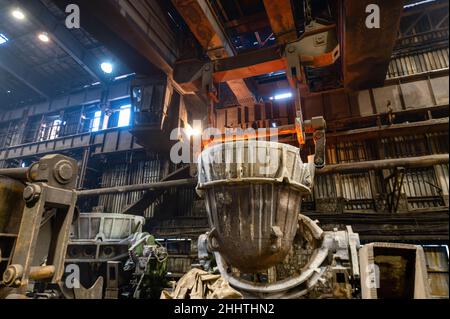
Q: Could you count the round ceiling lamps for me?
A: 3